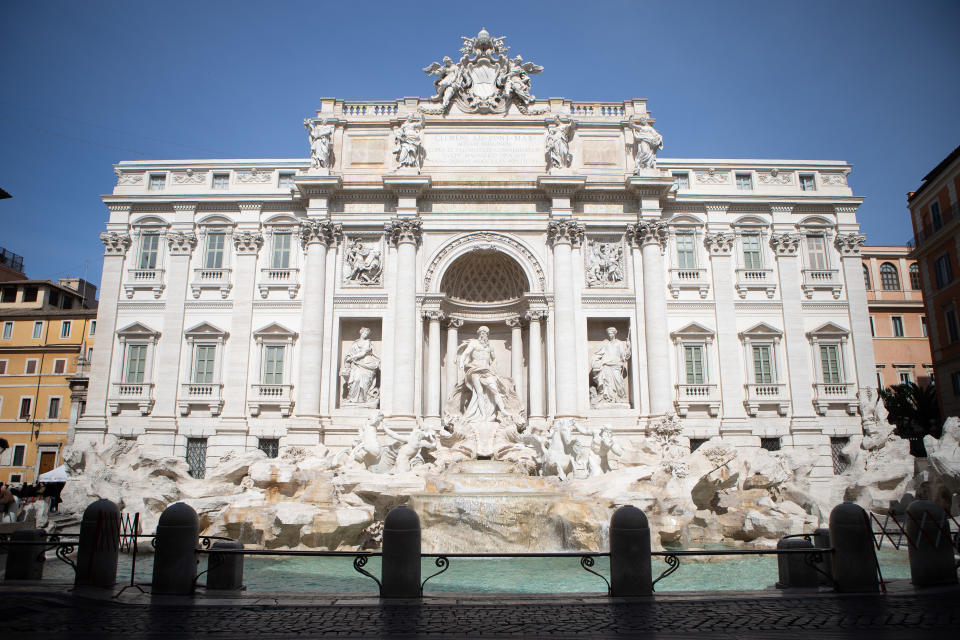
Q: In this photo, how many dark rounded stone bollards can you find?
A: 6